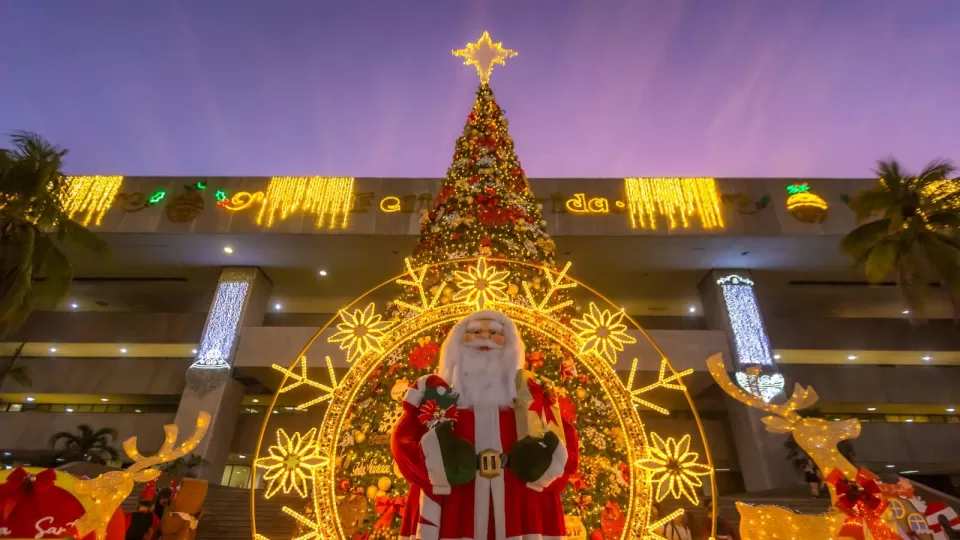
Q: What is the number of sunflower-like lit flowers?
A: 5